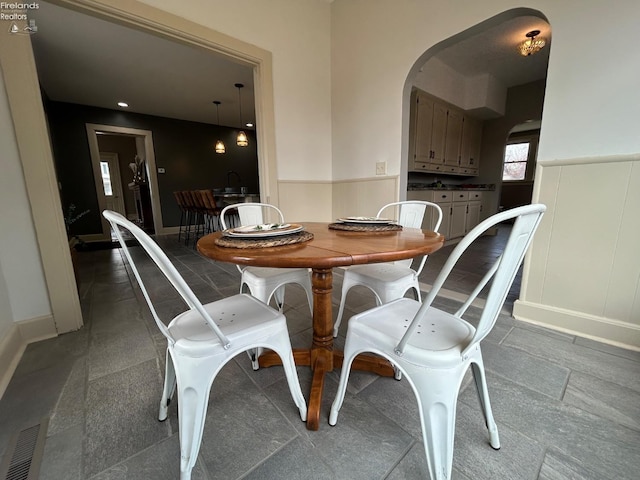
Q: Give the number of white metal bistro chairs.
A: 4